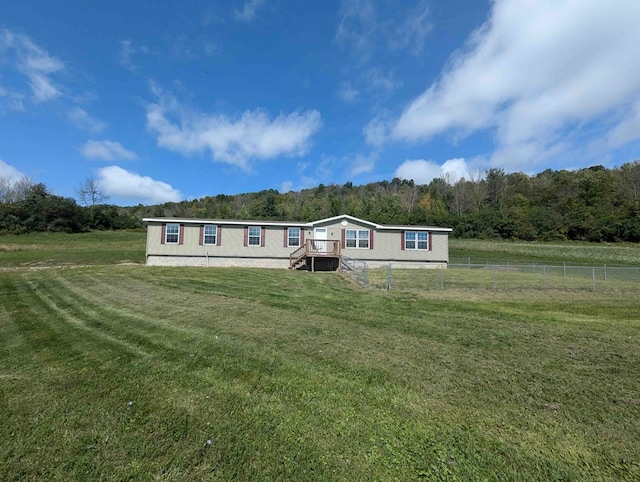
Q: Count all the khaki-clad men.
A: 0